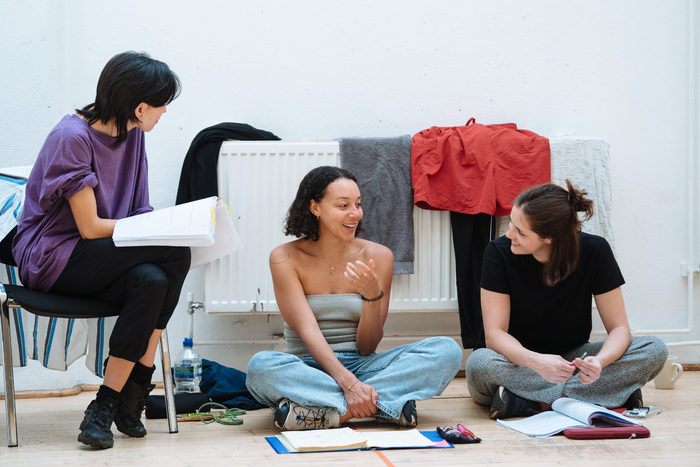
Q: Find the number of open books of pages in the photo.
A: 3